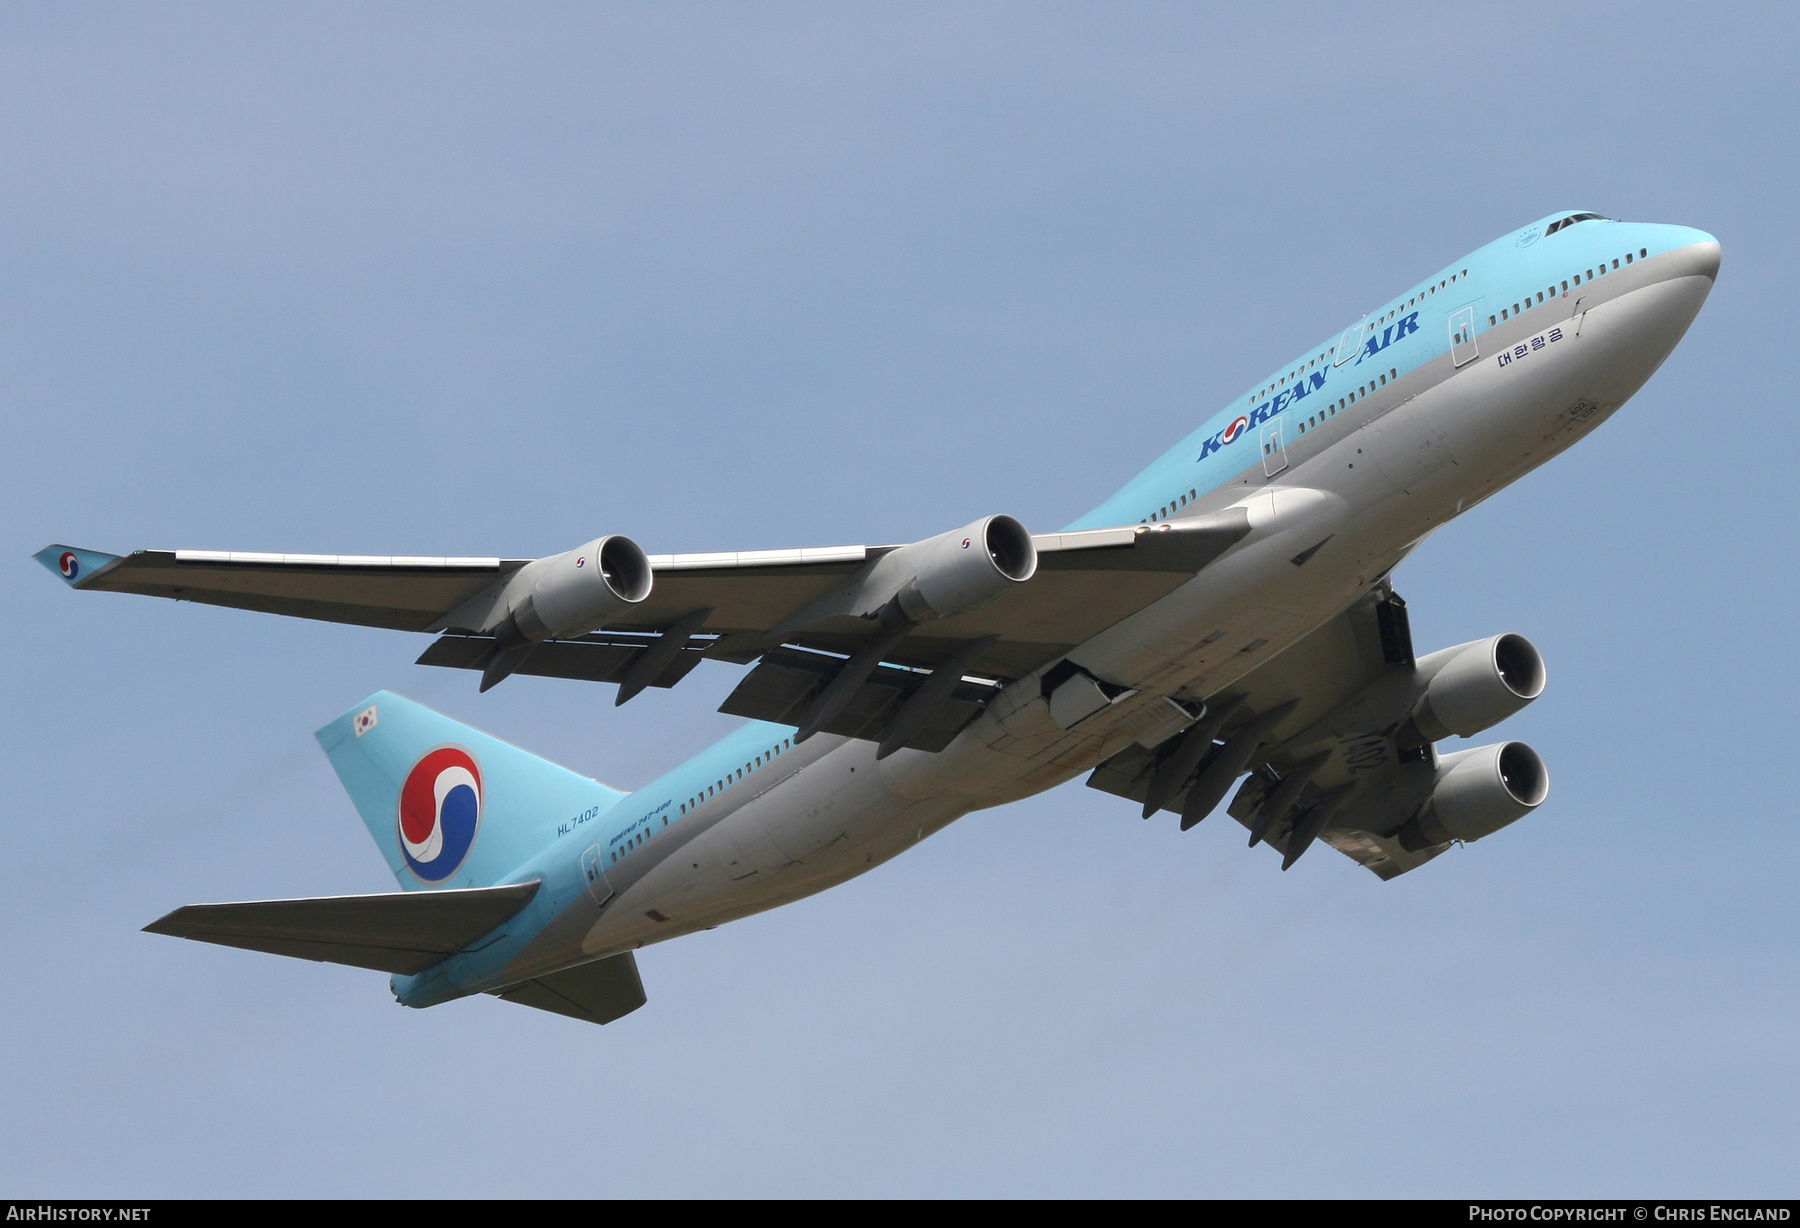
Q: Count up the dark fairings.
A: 8